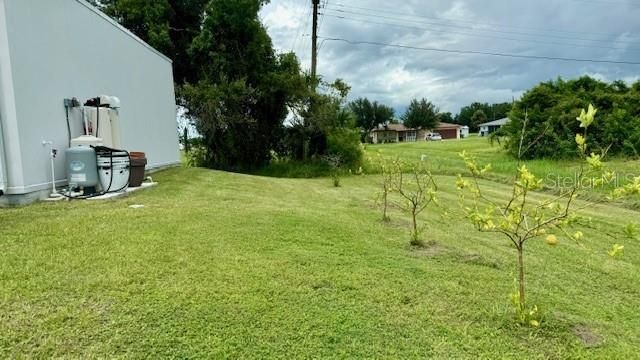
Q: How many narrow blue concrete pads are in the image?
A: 0